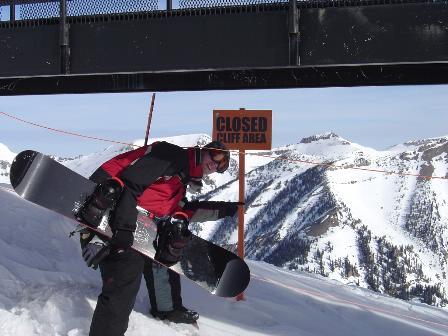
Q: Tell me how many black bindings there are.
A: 2